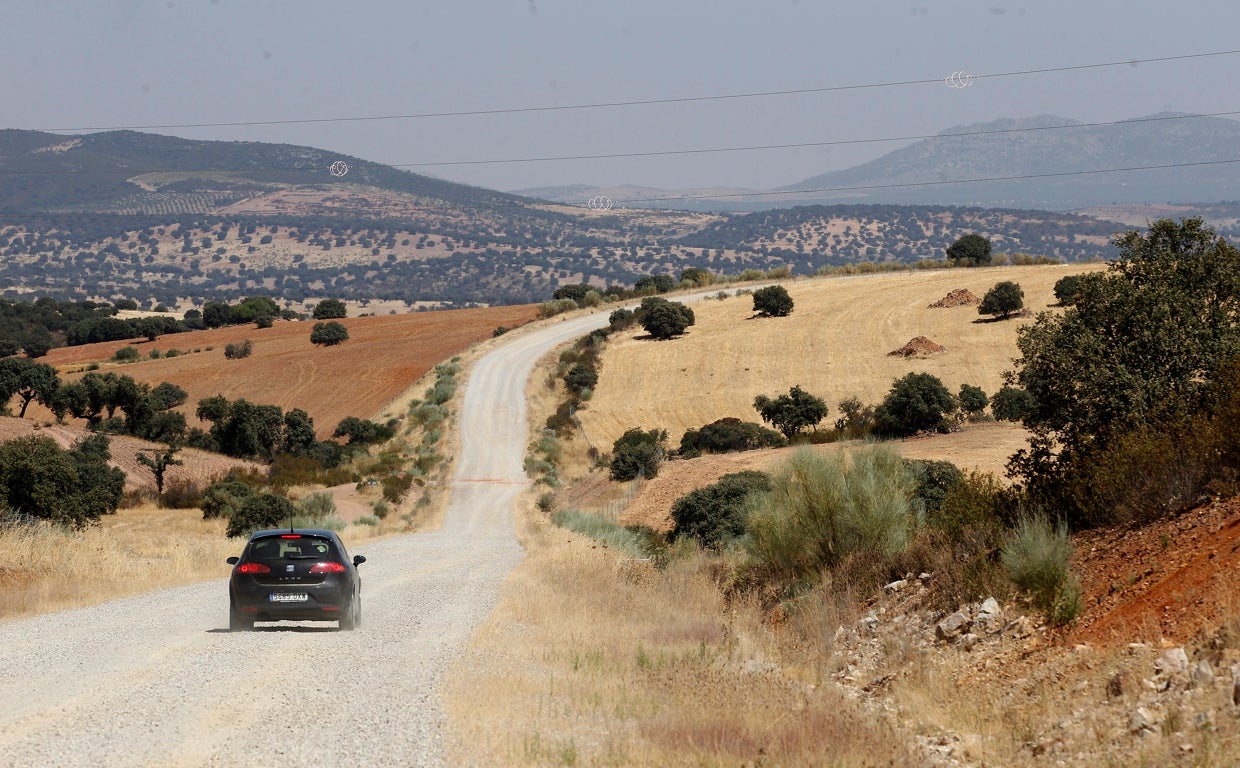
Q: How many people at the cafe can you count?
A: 0